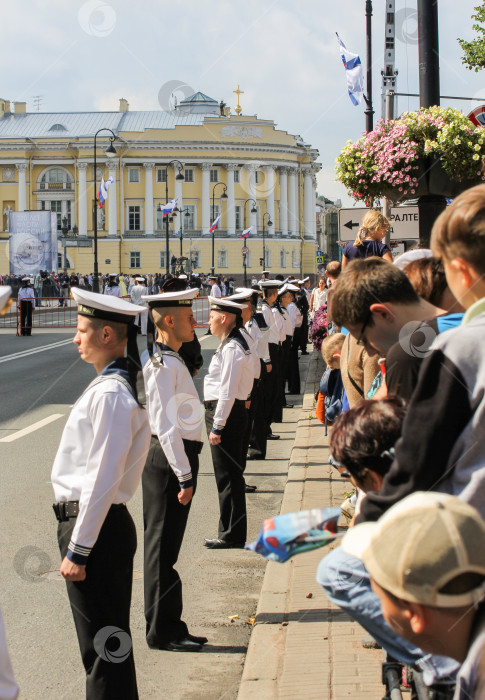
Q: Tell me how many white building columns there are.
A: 12